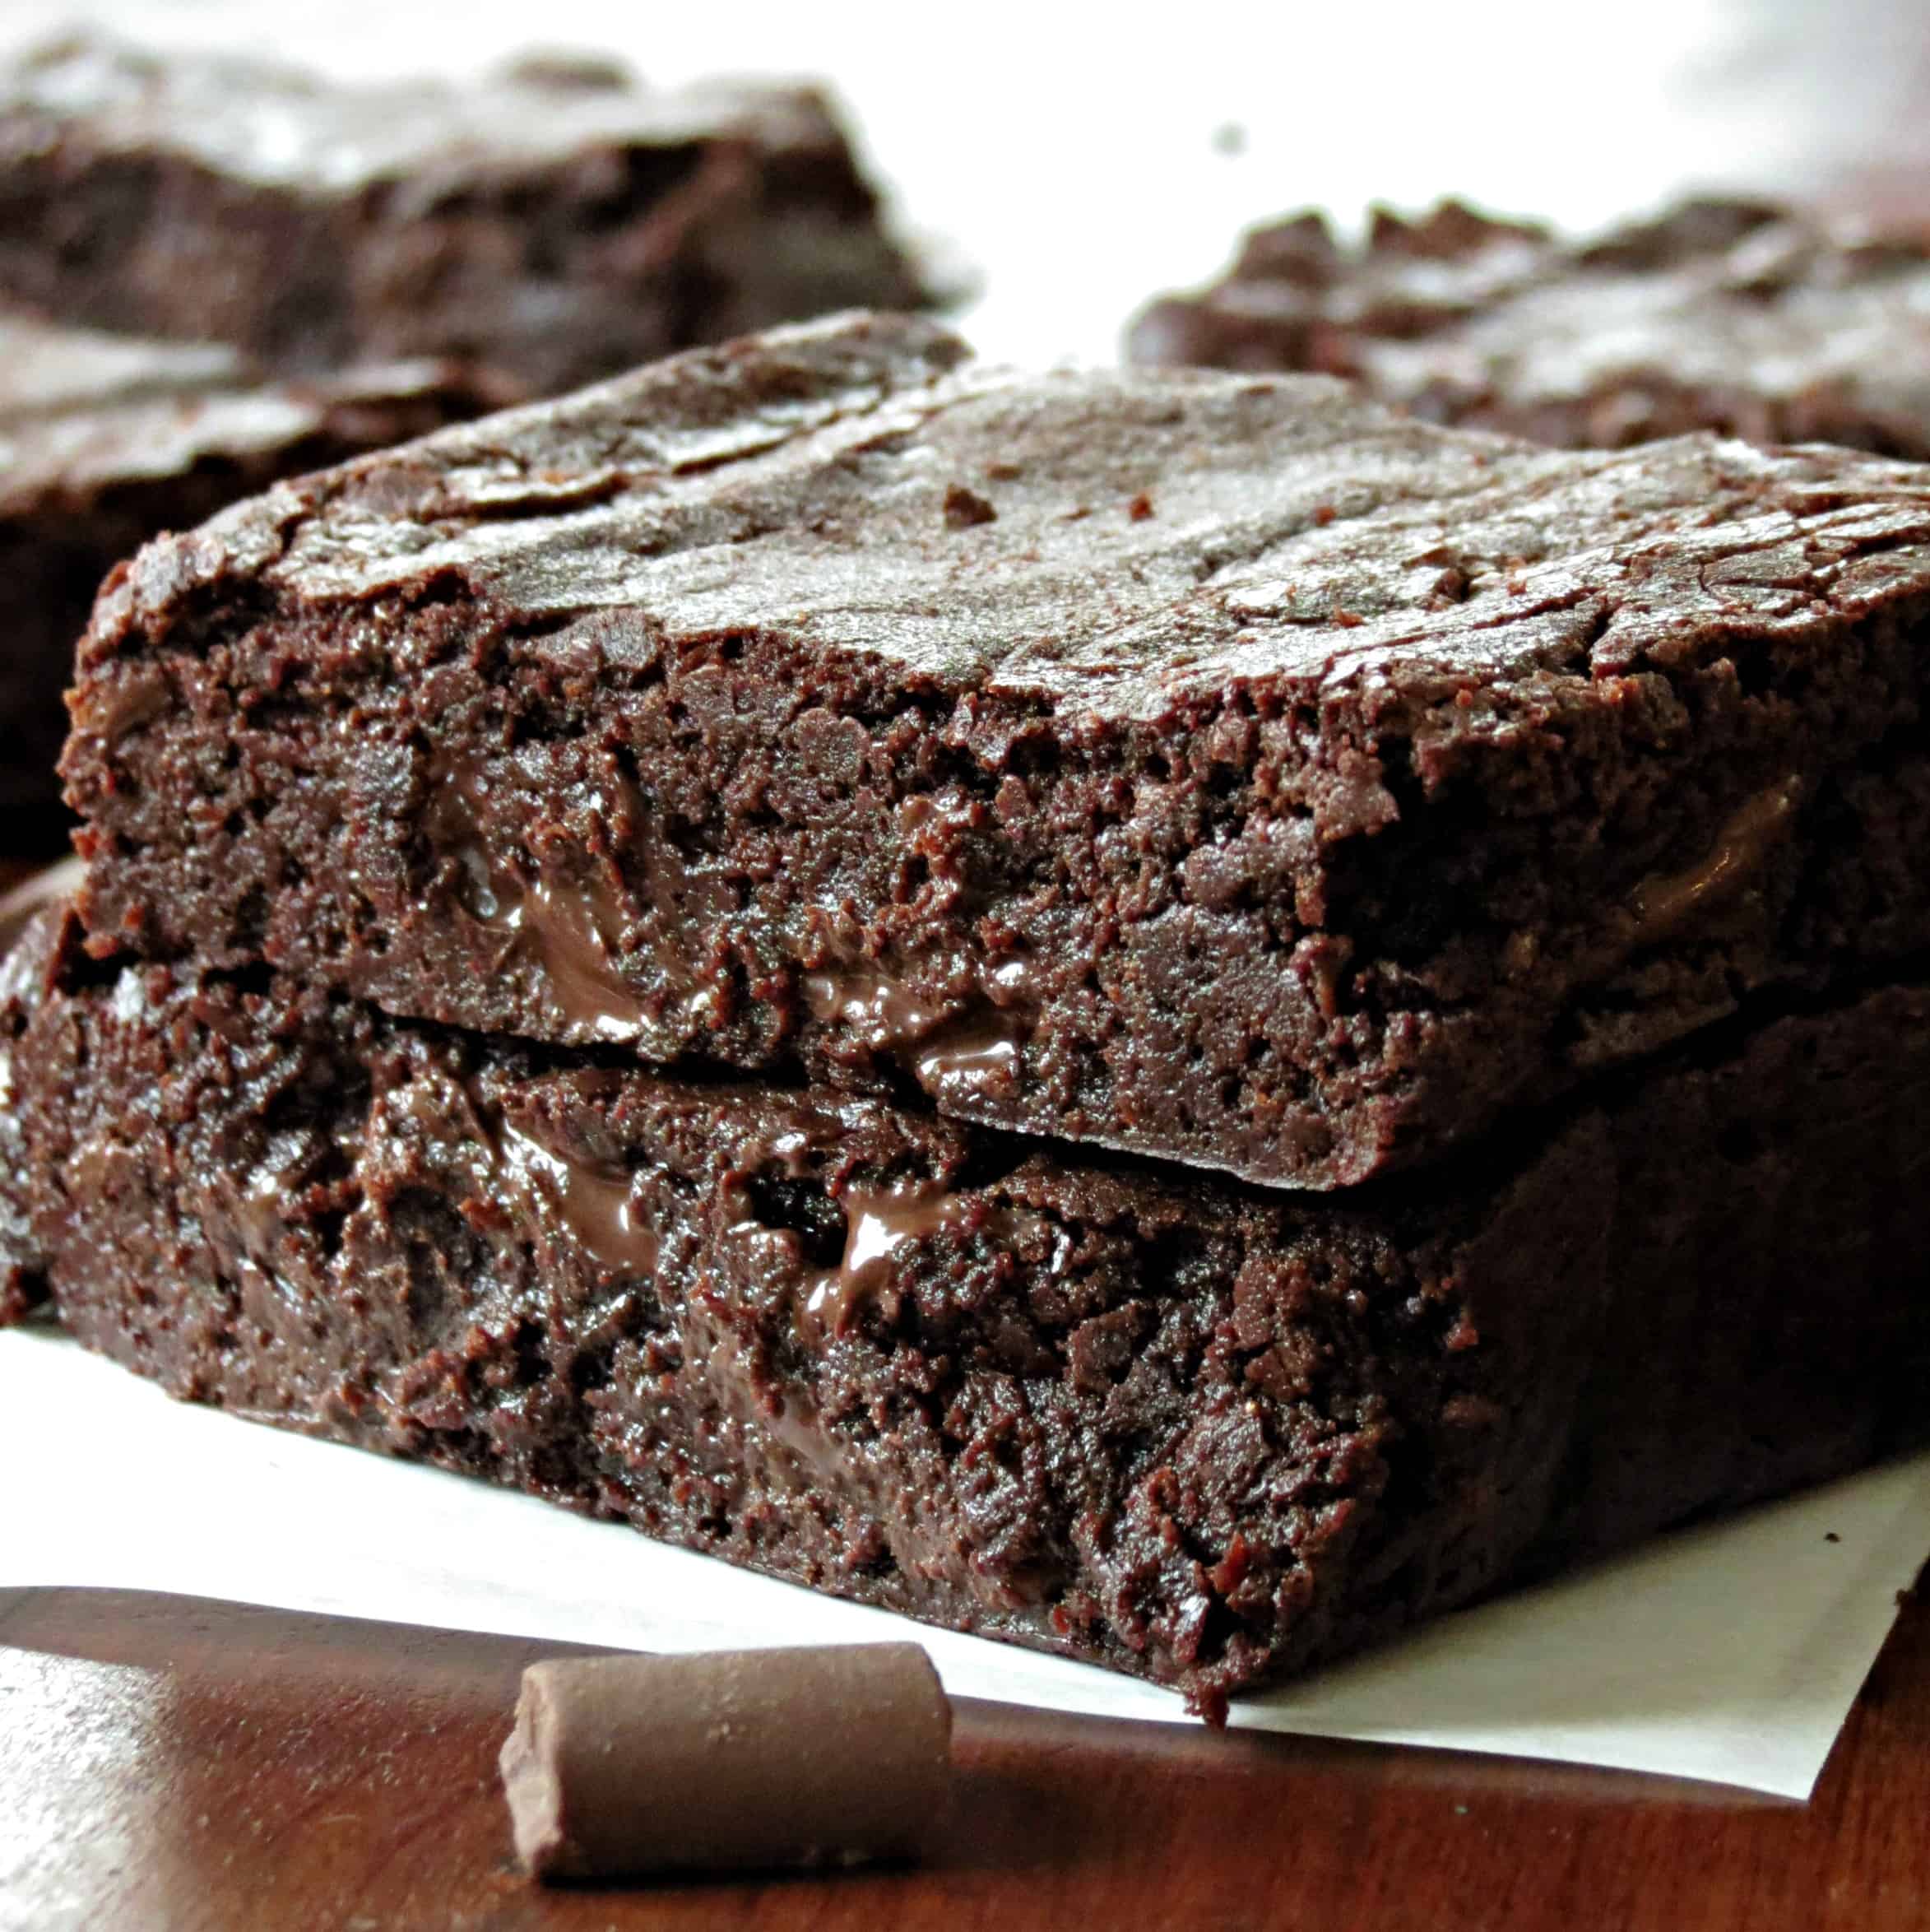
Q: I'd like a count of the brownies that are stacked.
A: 2